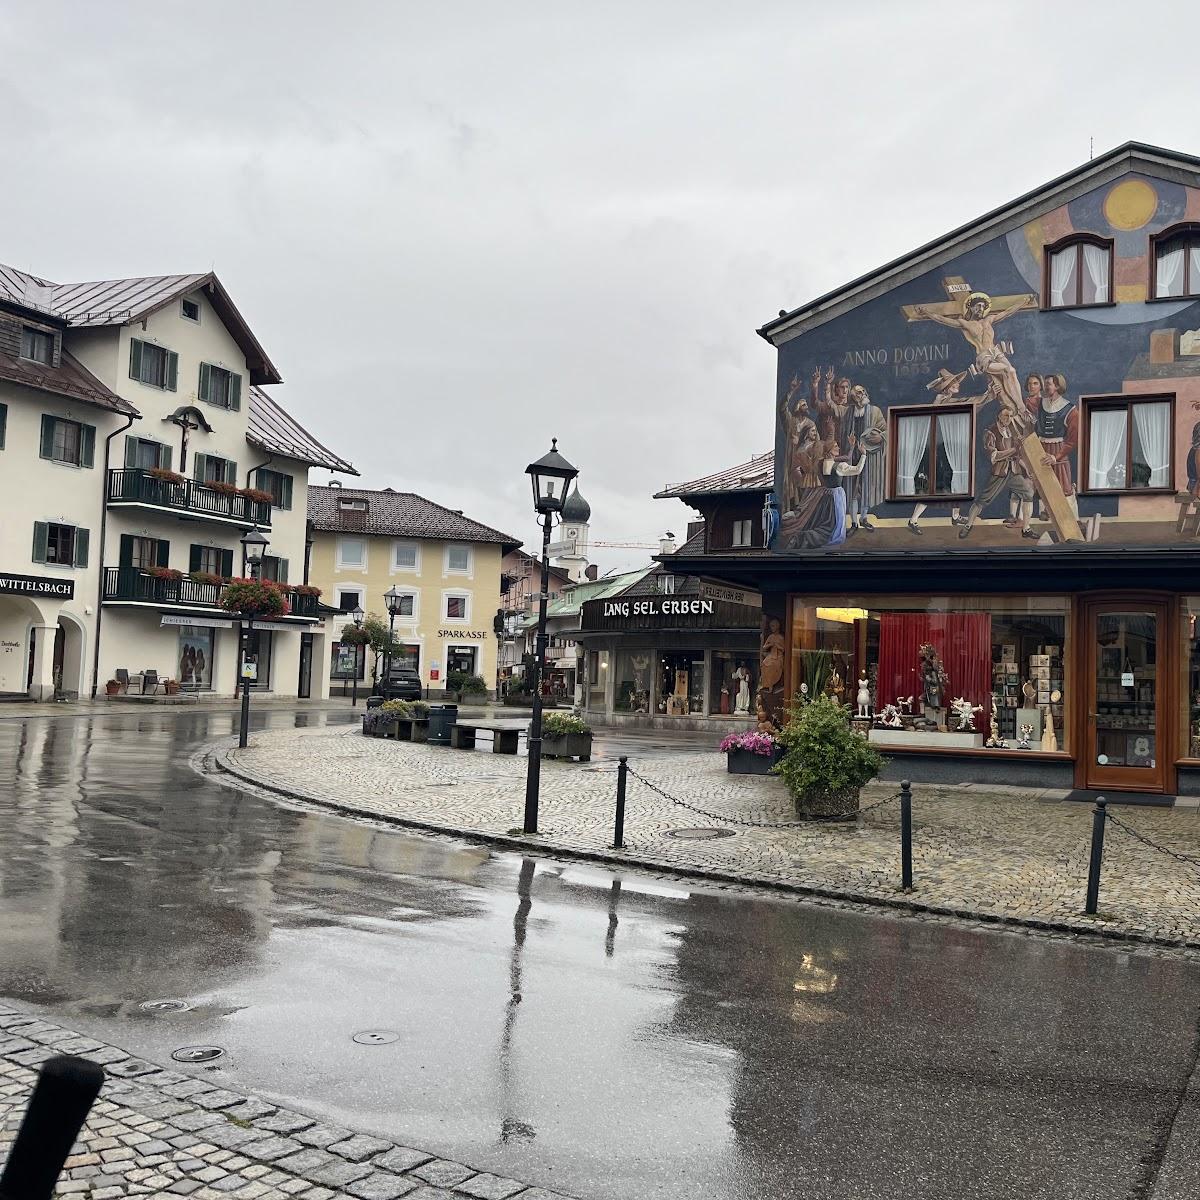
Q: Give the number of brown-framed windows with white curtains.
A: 4